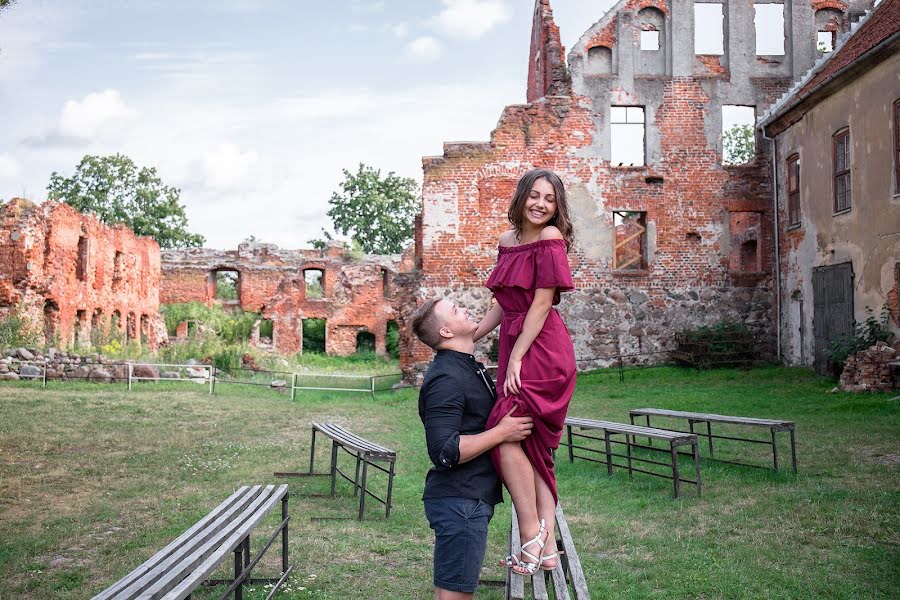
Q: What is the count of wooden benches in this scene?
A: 5